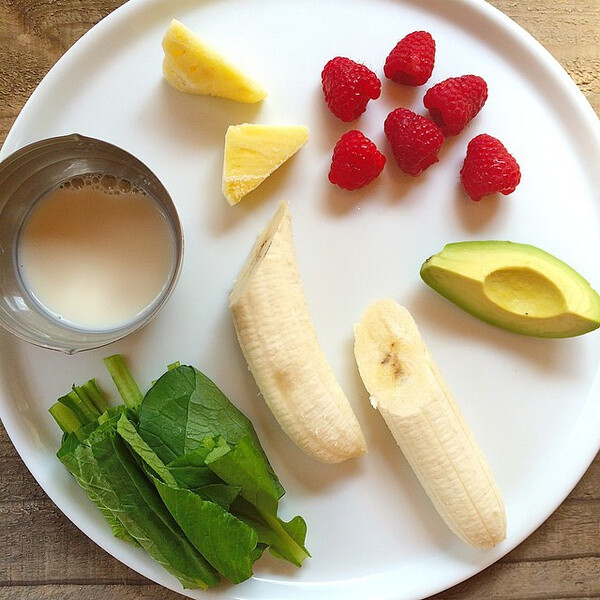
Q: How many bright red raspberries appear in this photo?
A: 6